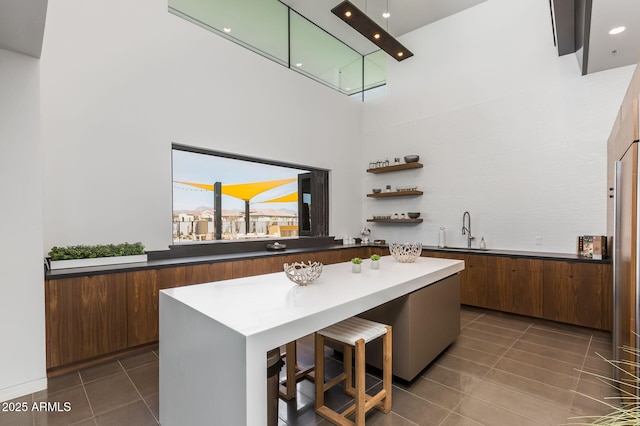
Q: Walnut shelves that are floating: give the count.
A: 3